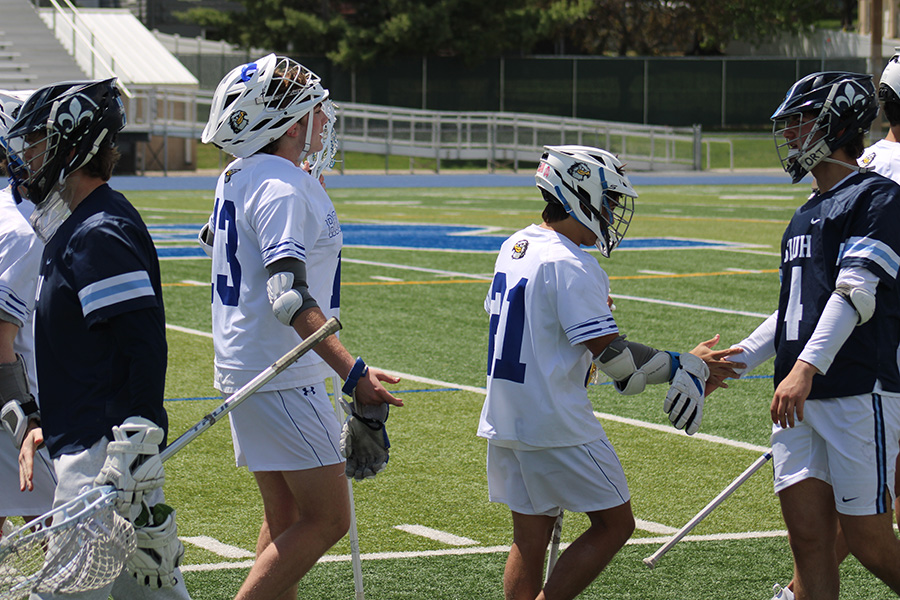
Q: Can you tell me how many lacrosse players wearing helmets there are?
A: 6